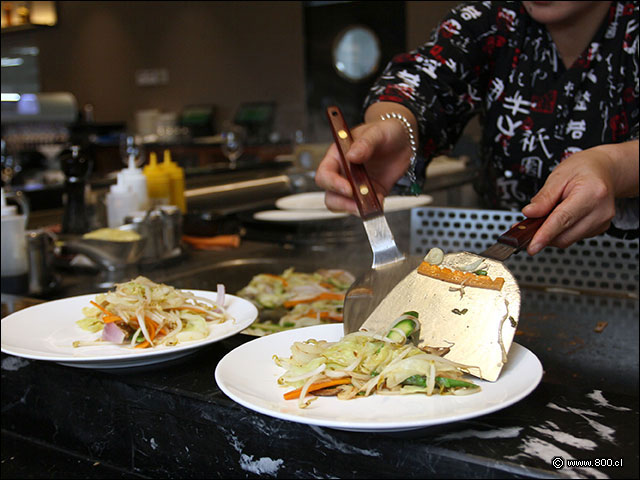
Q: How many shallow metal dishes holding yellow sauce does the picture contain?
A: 1